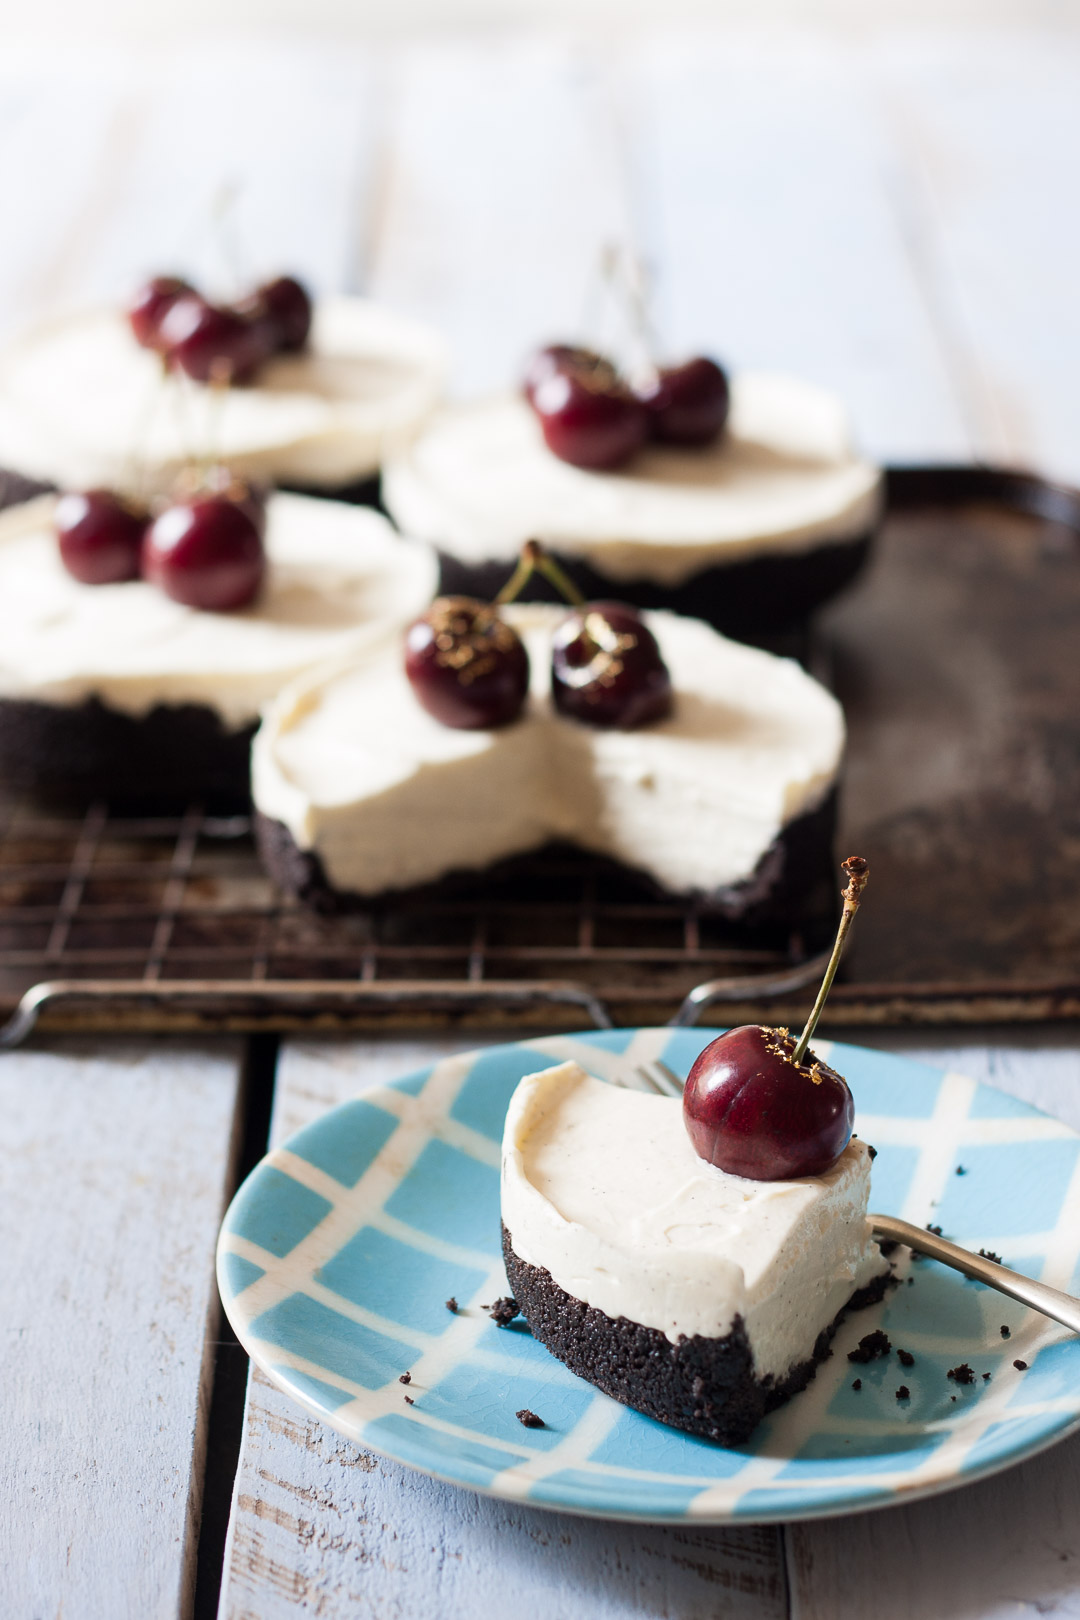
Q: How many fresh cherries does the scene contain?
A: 12